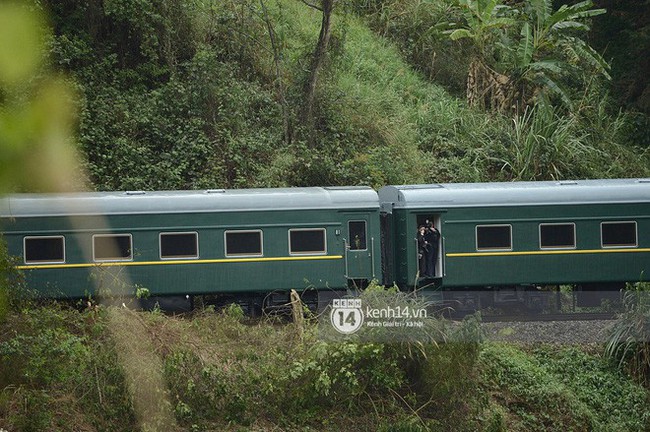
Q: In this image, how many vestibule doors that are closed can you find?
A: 1